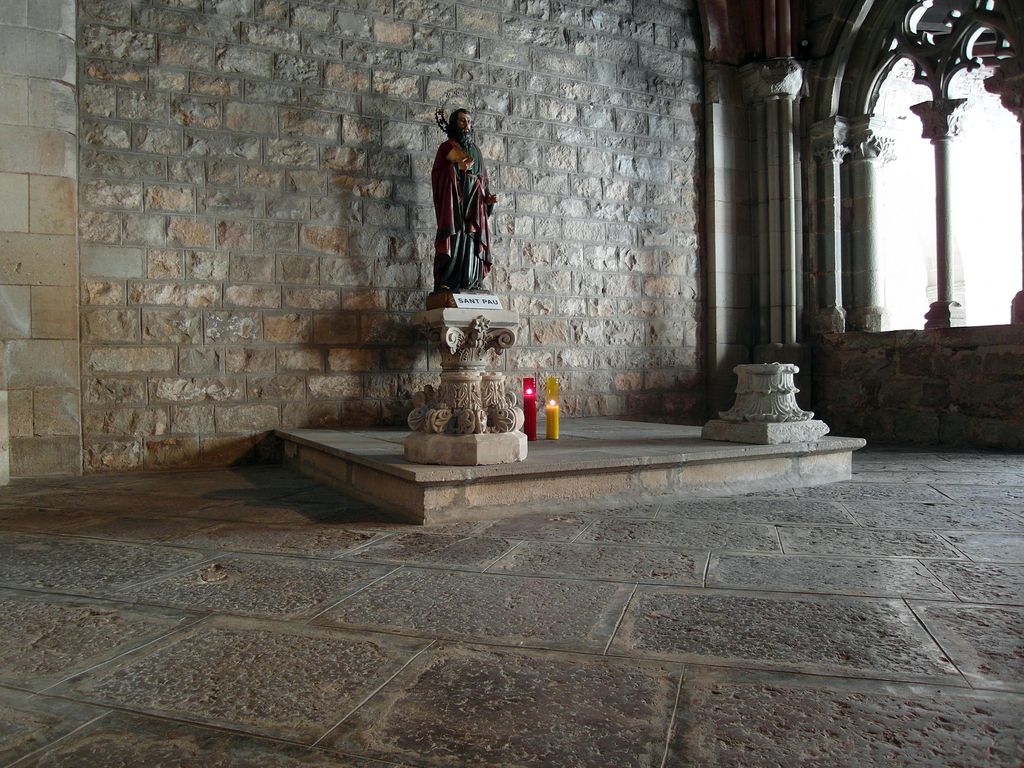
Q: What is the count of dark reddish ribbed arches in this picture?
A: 1